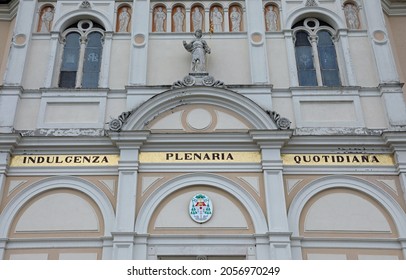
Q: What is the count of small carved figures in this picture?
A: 9